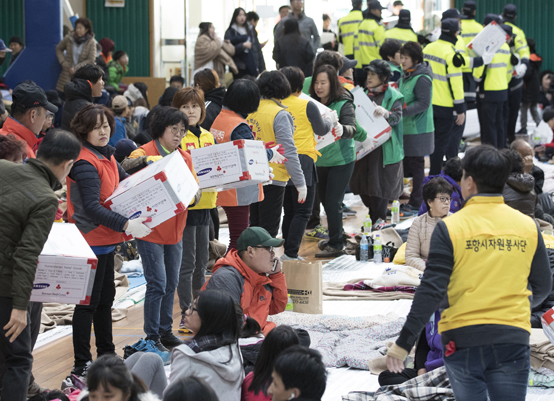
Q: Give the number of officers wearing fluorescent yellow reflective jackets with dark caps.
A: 9